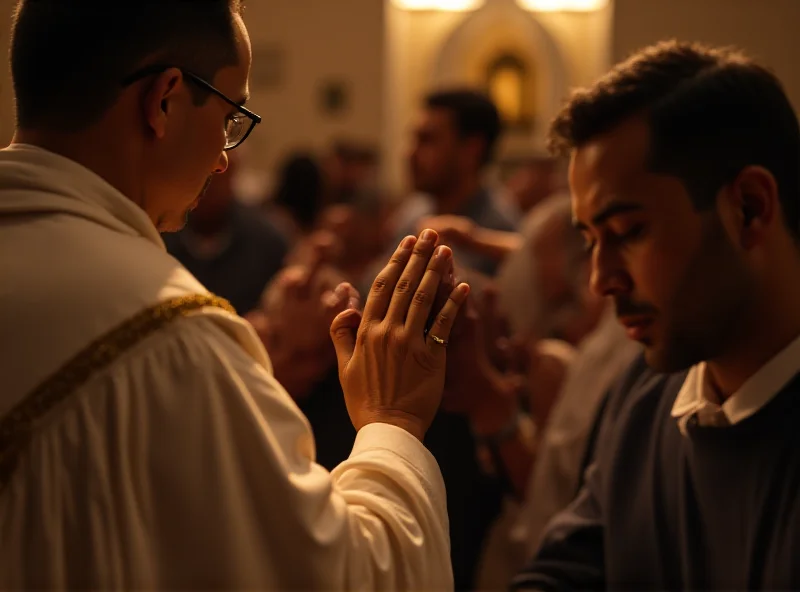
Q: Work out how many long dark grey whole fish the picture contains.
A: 0